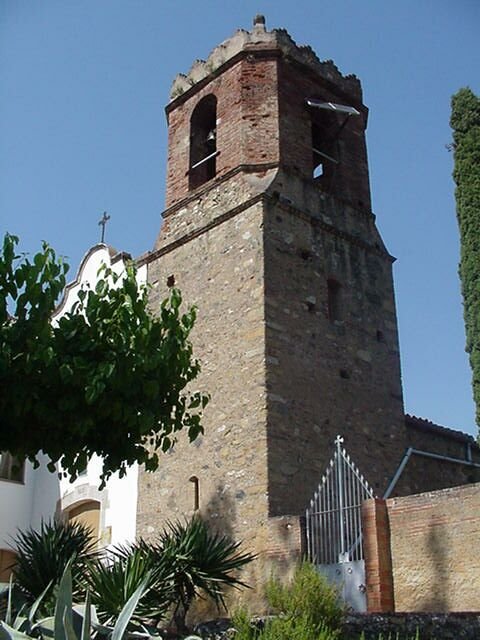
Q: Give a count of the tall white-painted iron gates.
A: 1